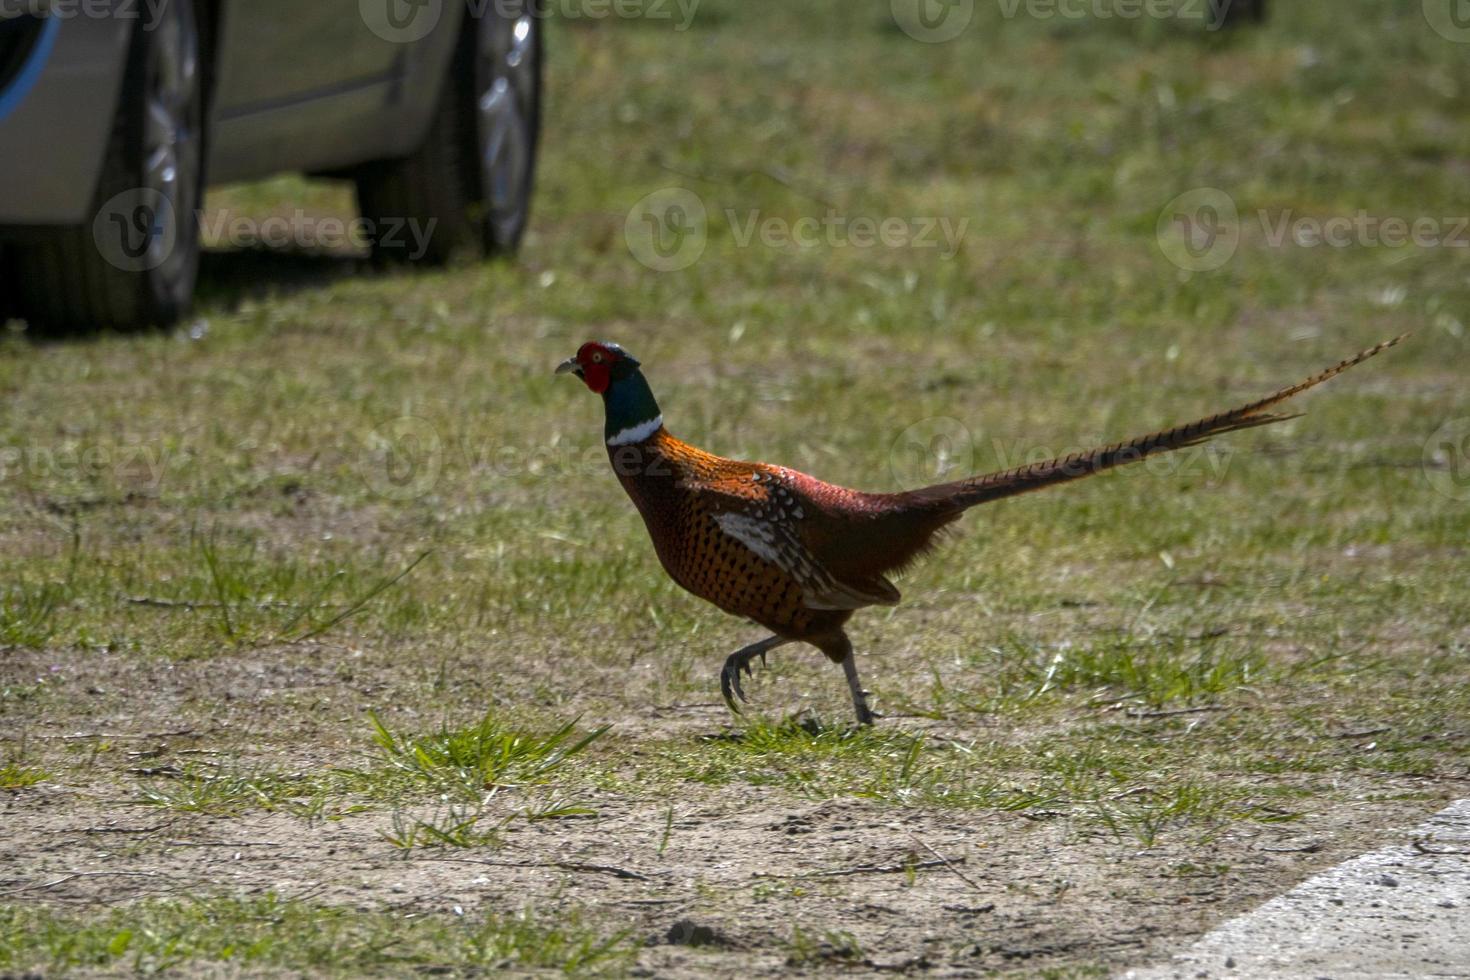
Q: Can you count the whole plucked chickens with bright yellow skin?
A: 0